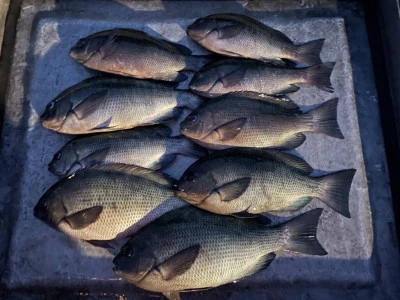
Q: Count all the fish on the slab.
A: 9